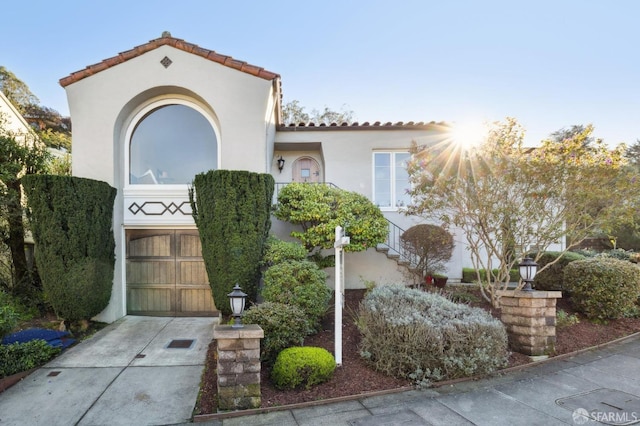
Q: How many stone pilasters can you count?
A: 2